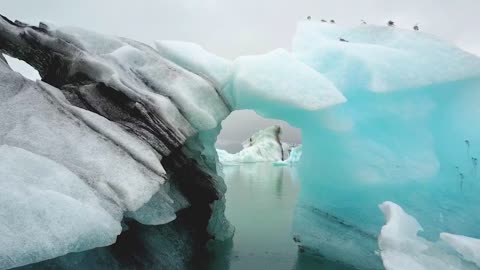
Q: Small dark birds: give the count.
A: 7